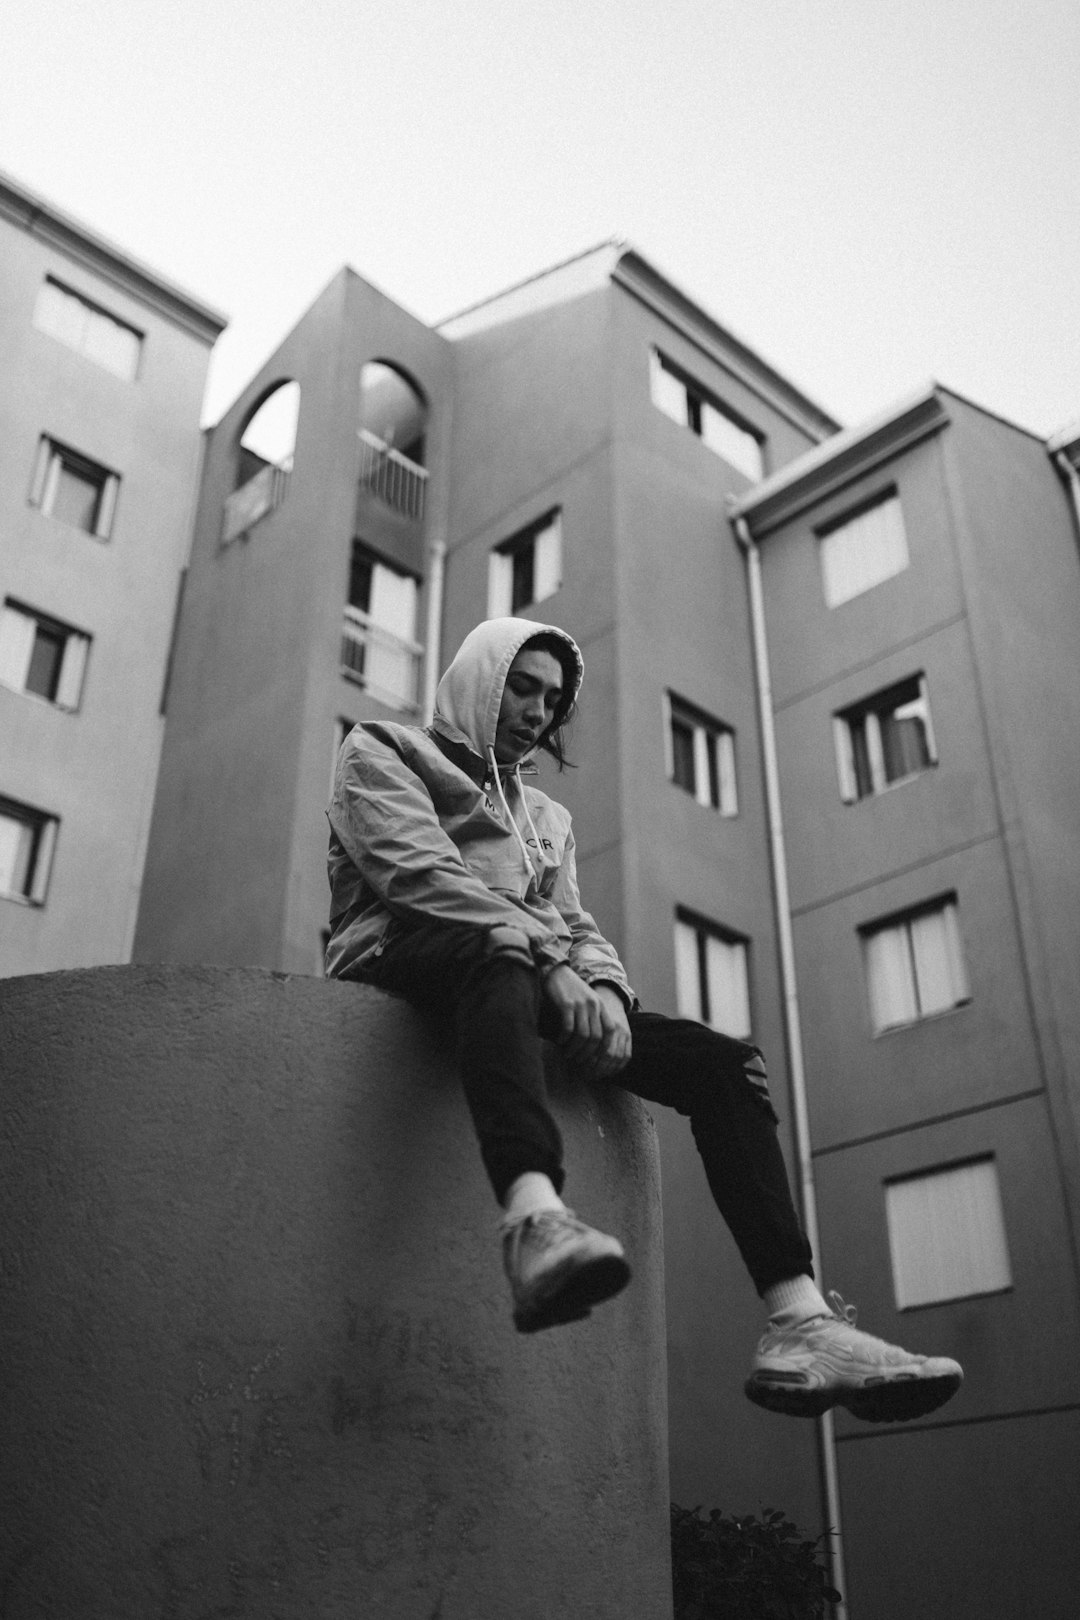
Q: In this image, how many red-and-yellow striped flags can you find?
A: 0